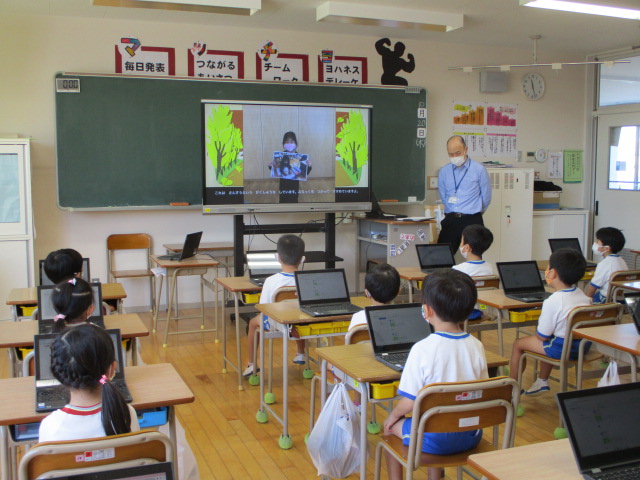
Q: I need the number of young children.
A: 9